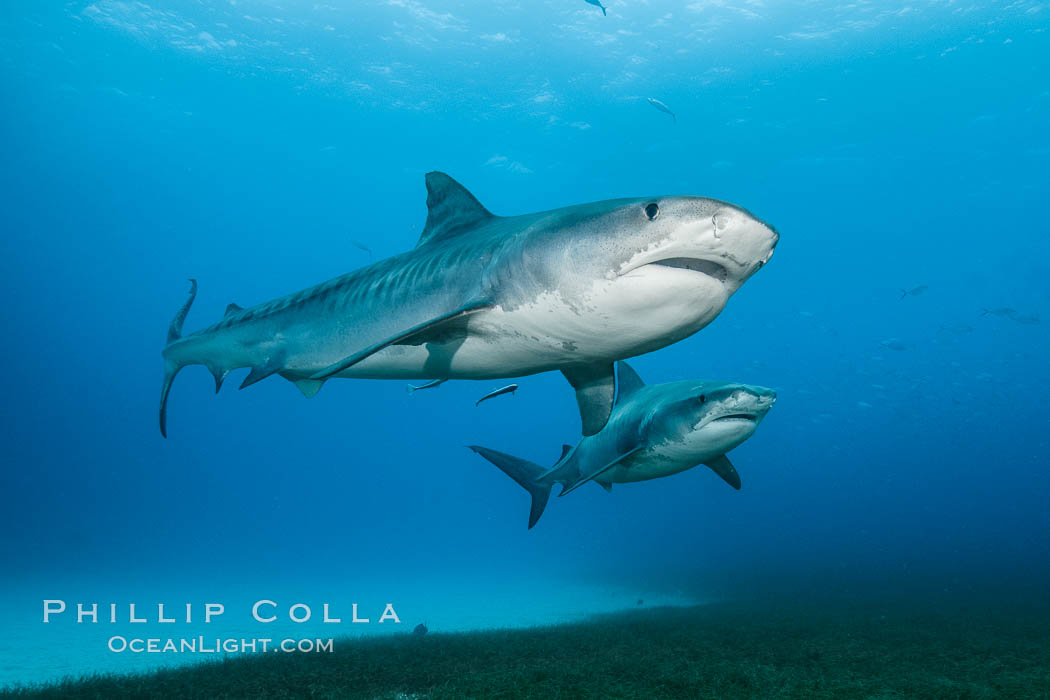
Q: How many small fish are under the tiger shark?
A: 2